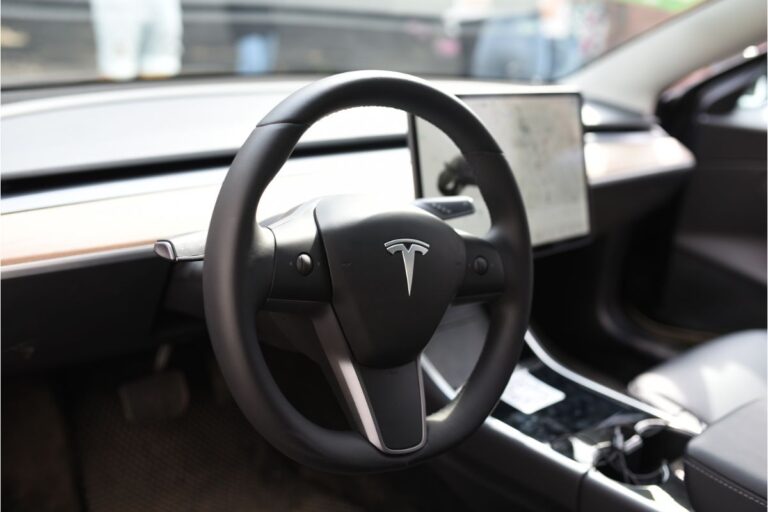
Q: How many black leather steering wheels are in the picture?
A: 1